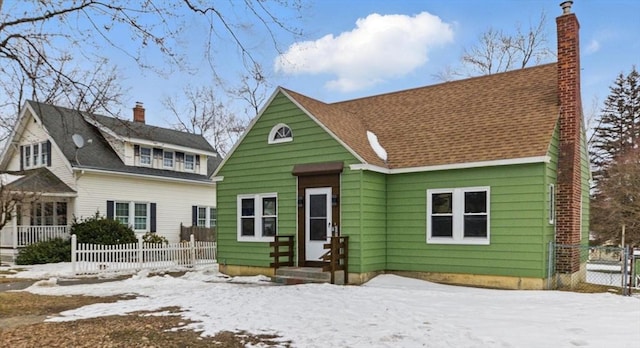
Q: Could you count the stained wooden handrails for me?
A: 2